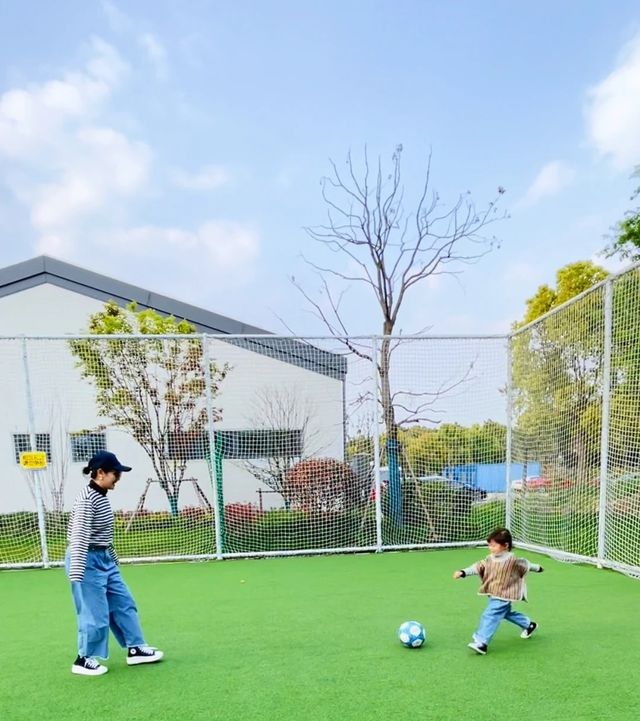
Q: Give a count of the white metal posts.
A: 5